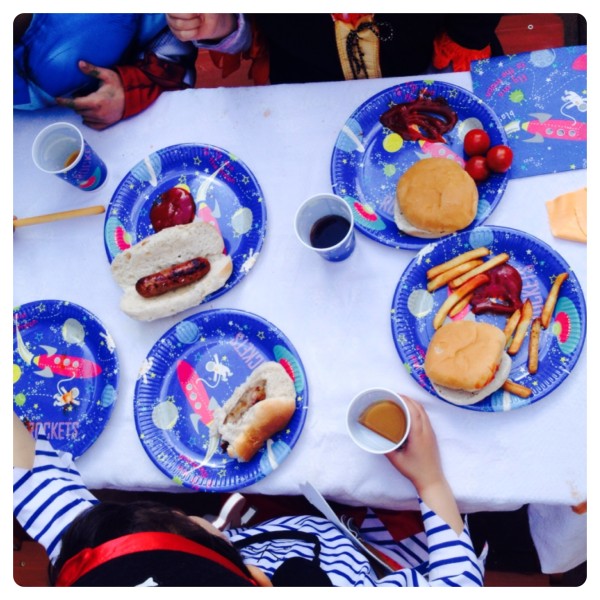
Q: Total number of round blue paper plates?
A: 5